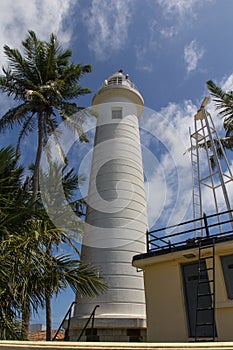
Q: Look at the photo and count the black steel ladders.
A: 1